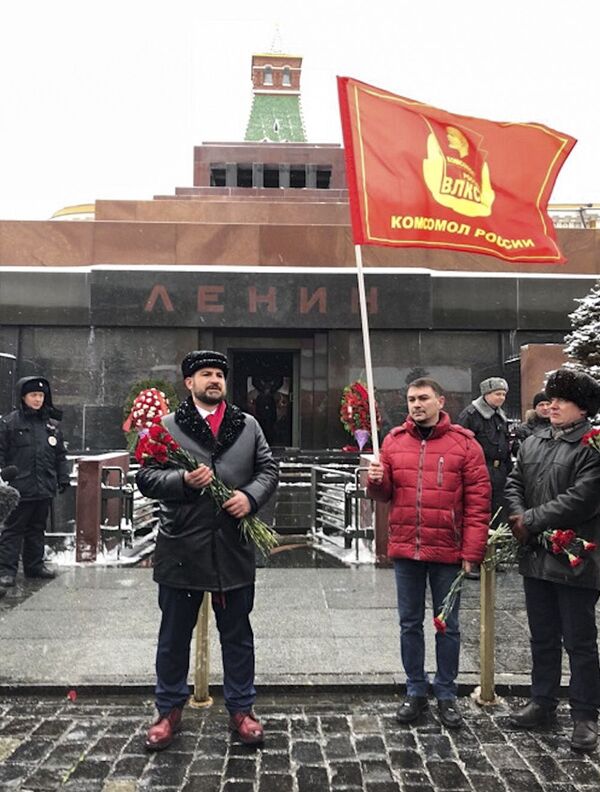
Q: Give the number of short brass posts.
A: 2